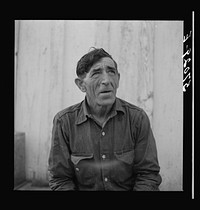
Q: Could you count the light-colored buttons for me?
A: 4